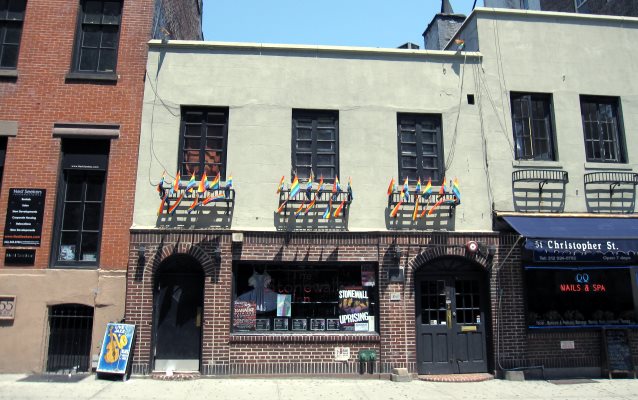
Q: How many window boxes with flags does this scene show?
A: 3